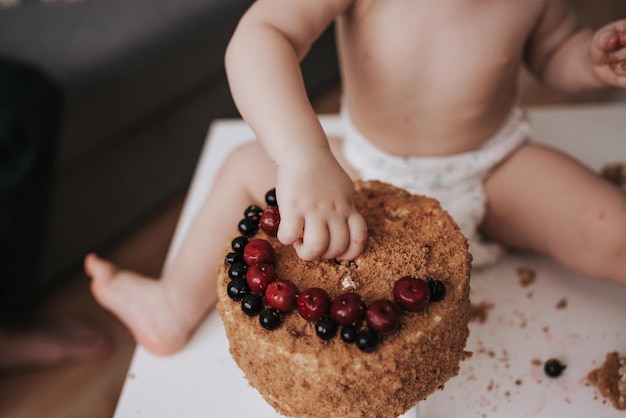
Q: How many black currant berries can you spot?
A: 14